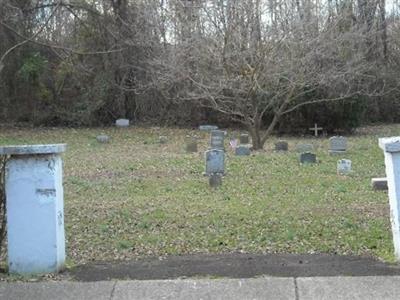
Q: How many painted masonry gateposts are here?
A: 2